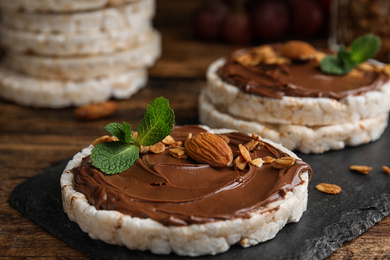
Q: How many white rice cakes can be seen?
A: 8